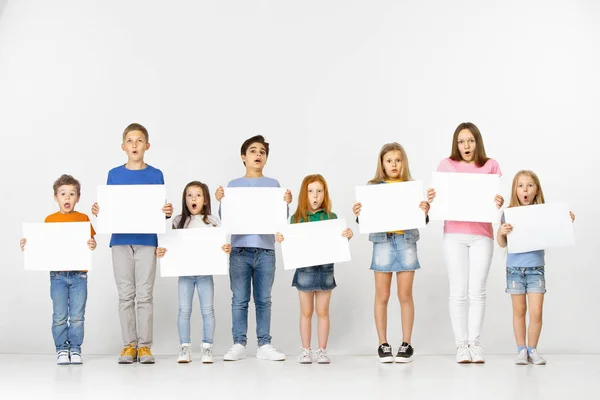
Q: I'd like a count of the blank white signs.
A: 8